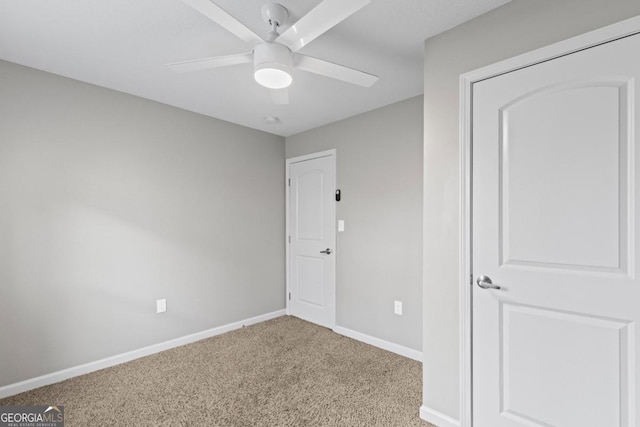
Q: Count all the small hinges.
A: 3